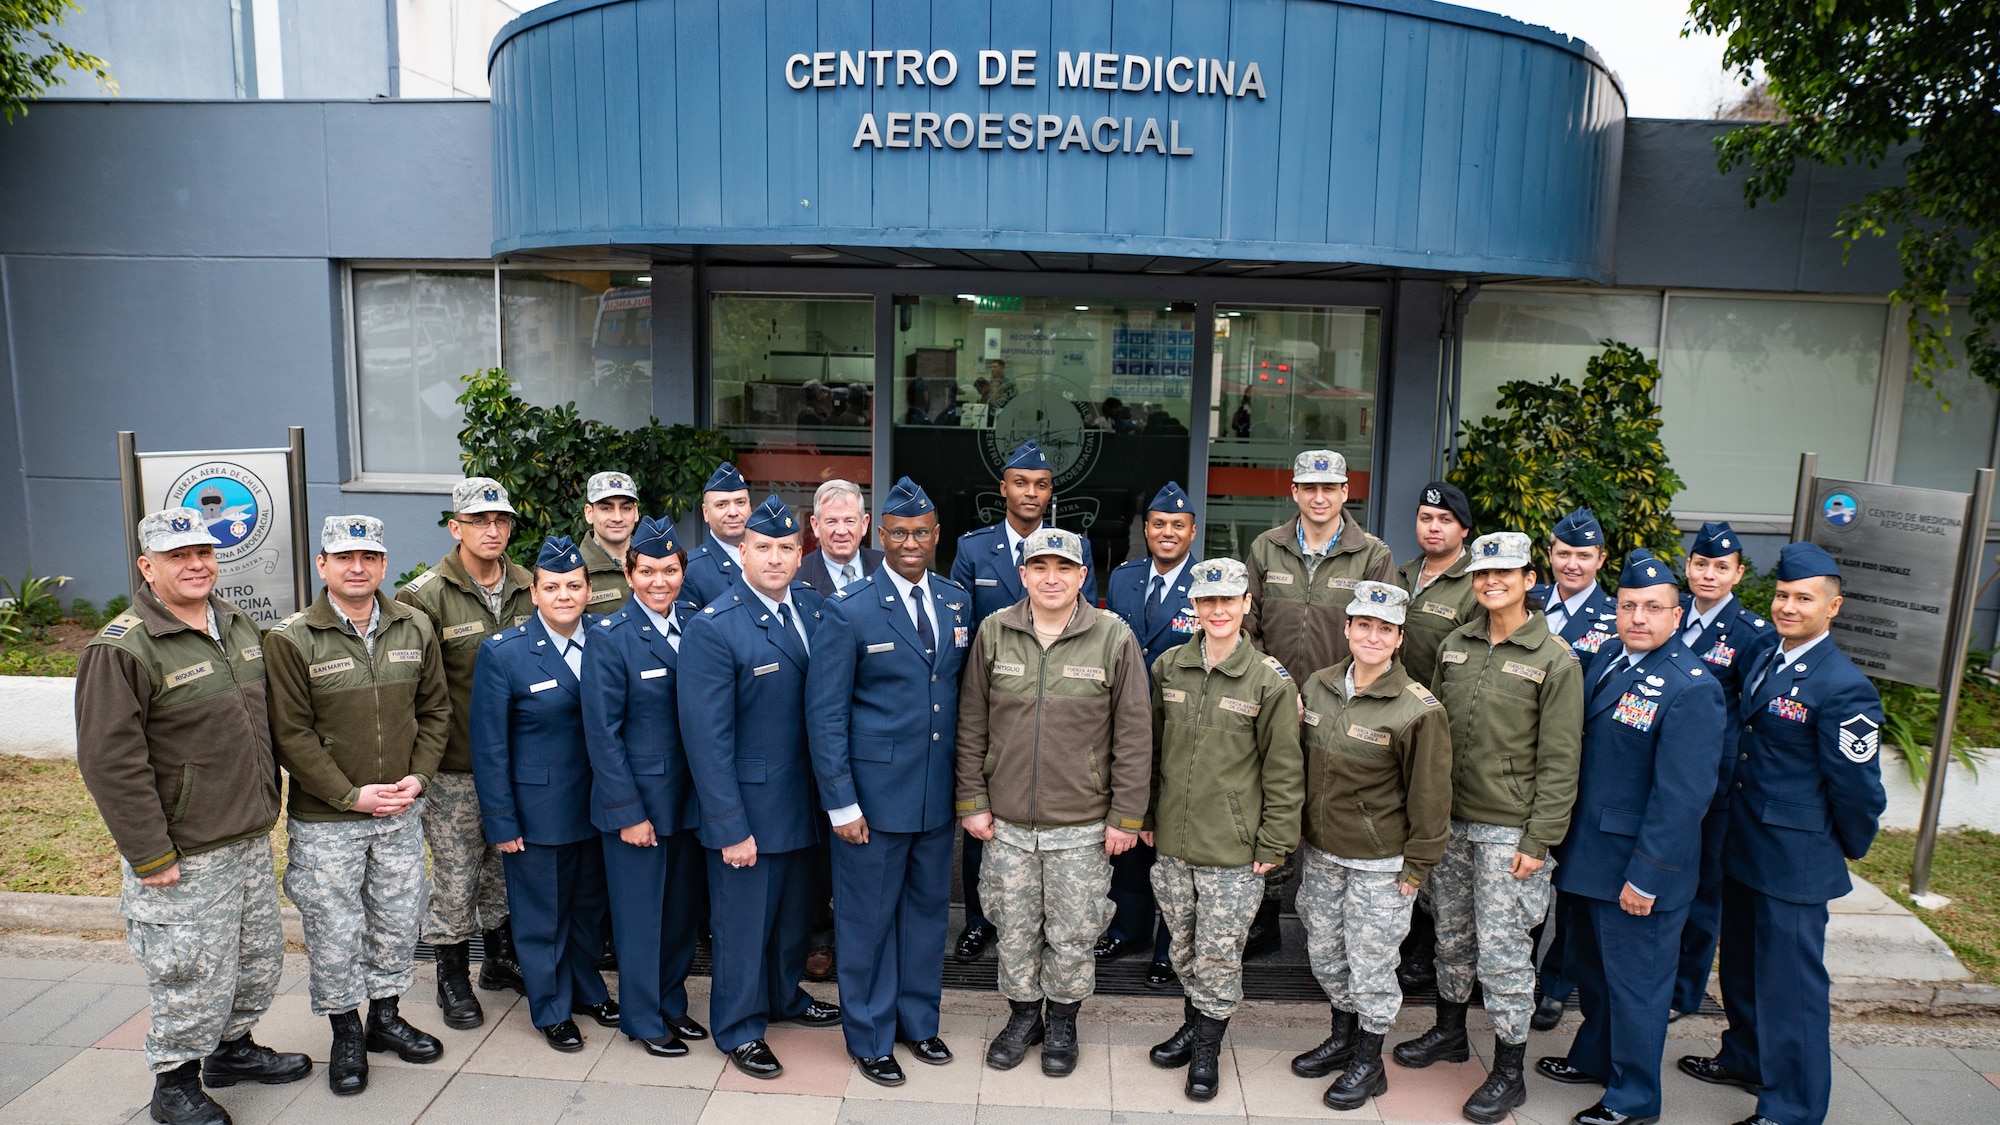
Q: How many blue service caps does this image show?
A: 11